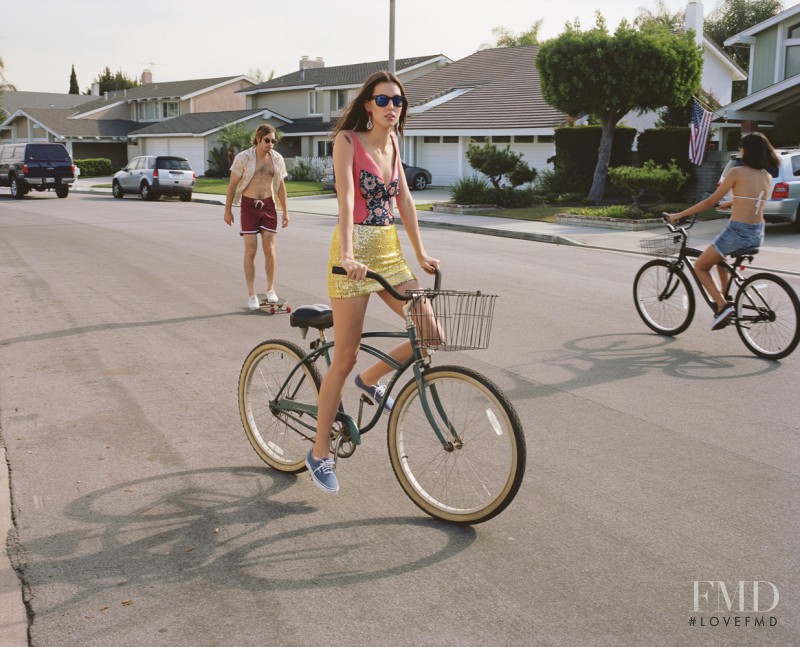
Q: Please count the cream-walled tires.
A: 2